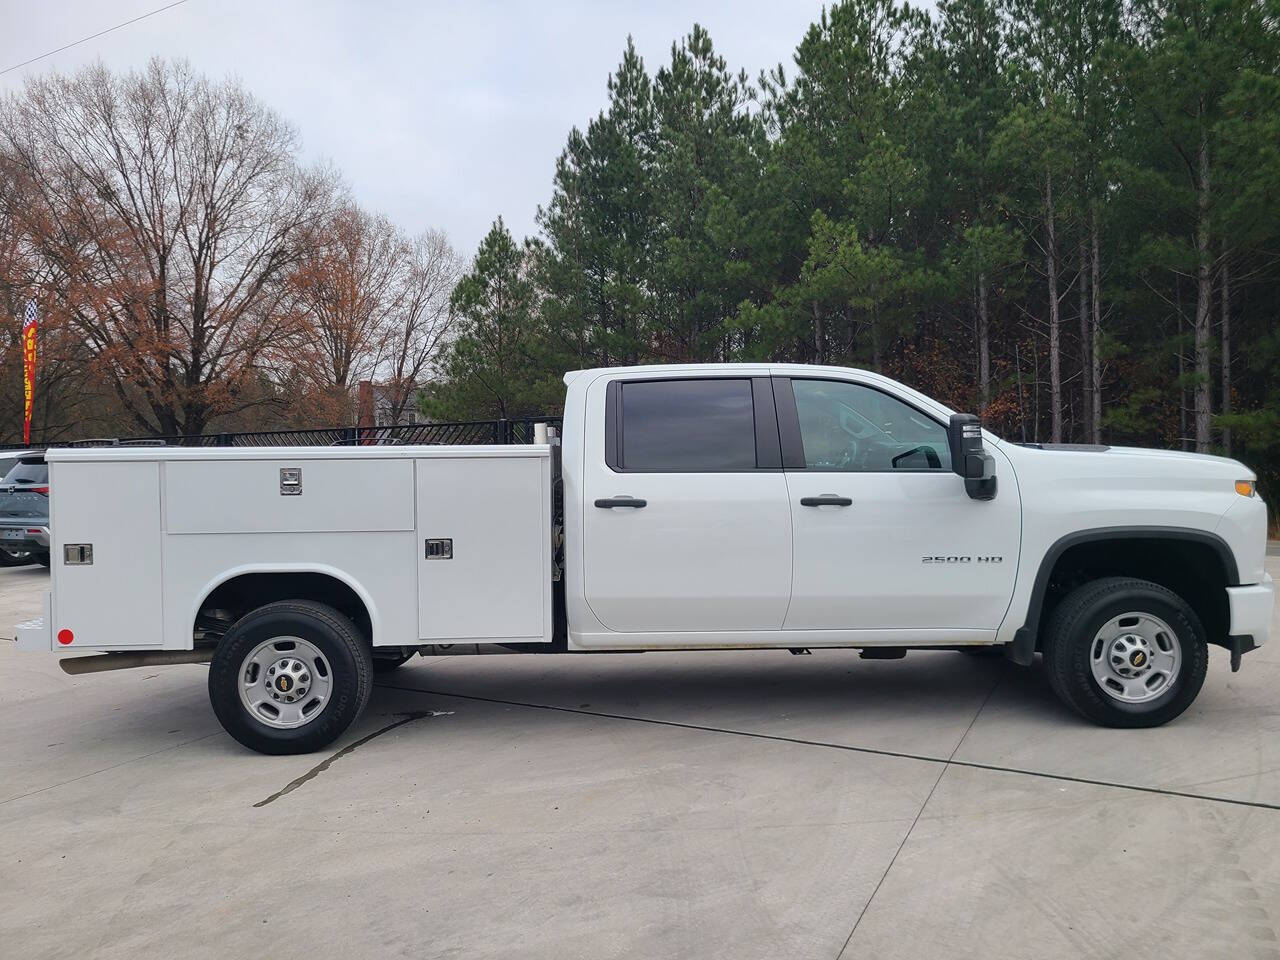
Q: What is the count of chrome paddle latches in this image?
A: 3